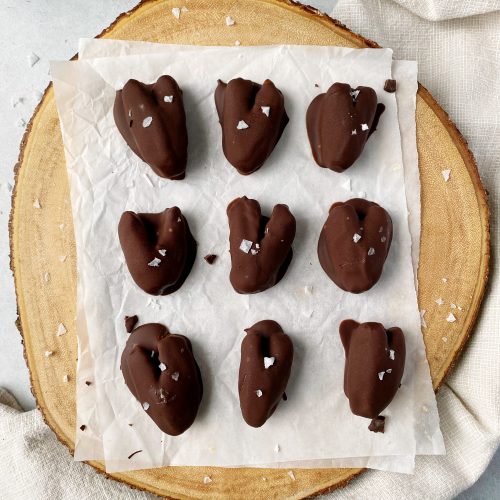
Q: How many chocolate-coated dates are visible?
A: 9